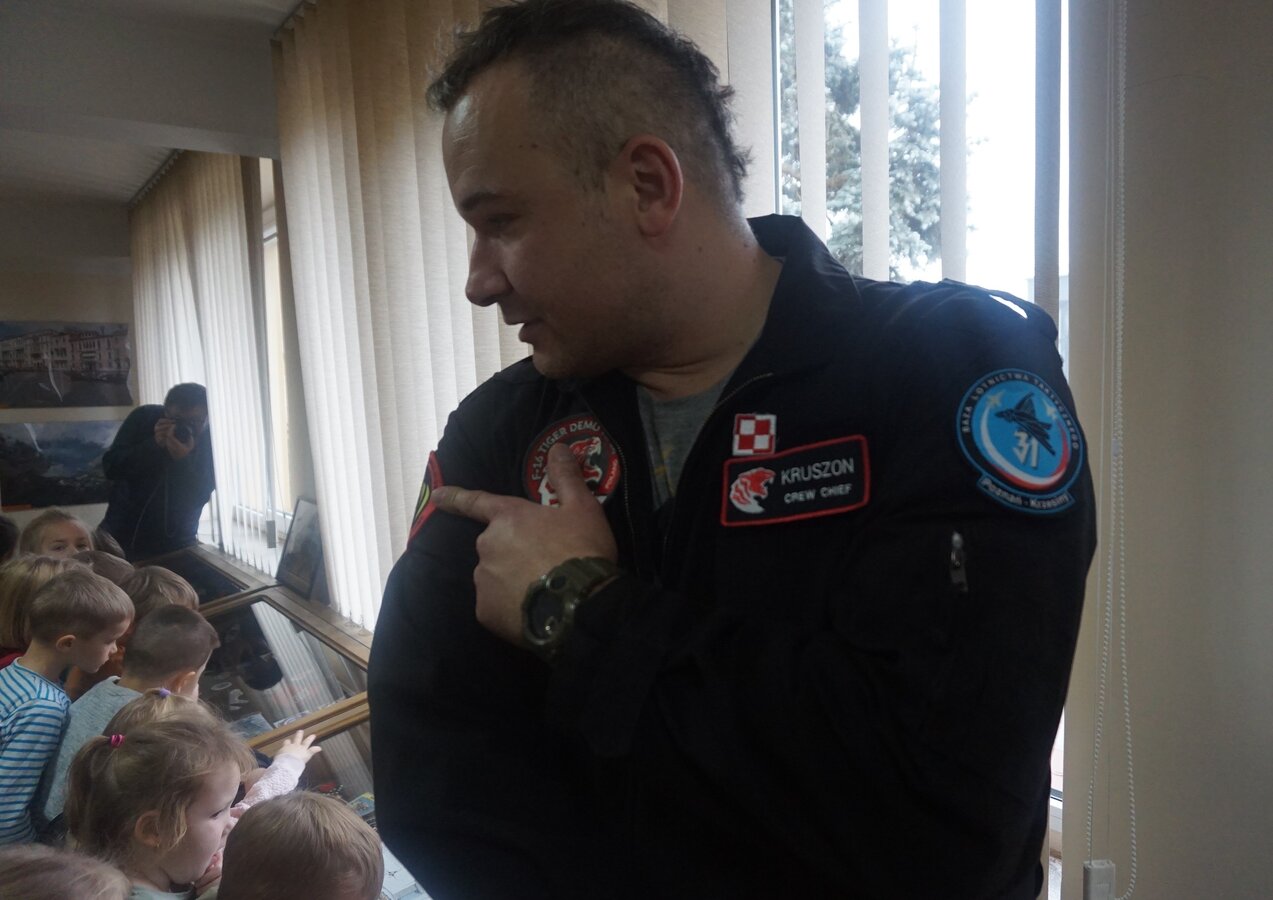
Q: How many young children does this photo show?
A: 12